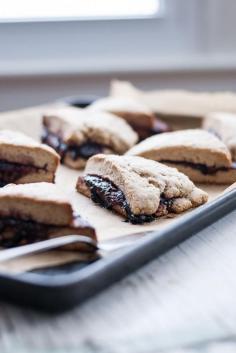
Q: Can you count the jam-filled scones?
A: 7